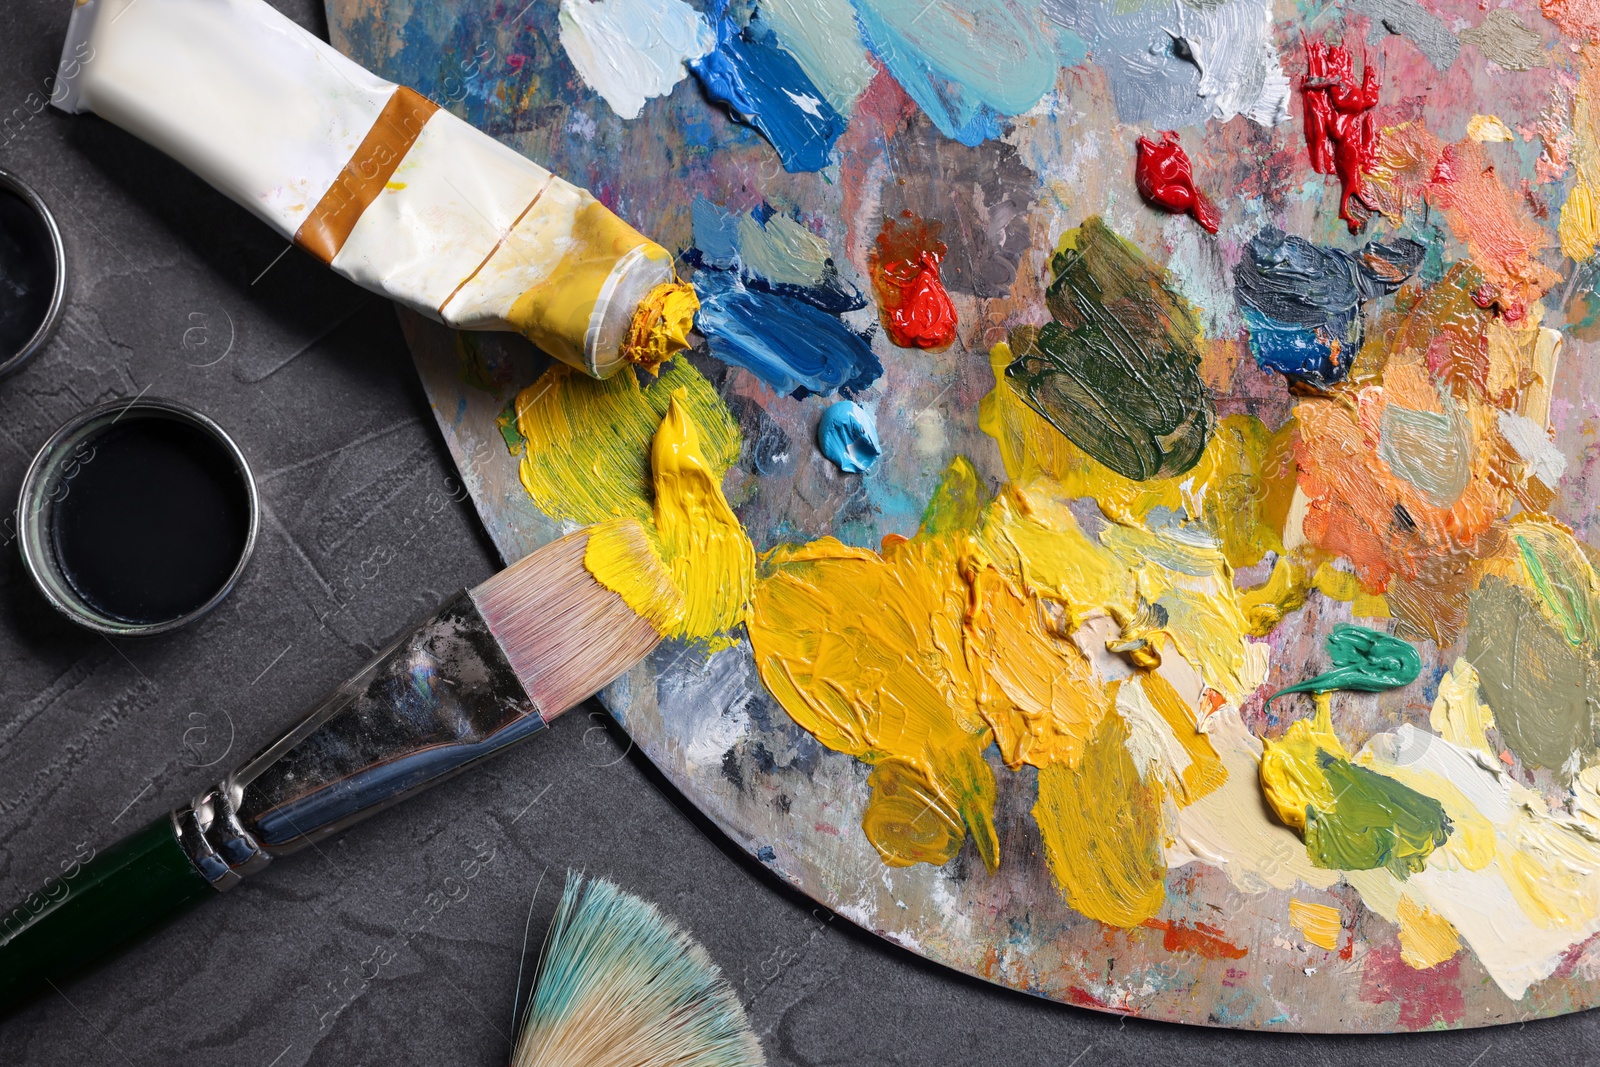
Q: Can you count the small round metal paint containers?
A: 2